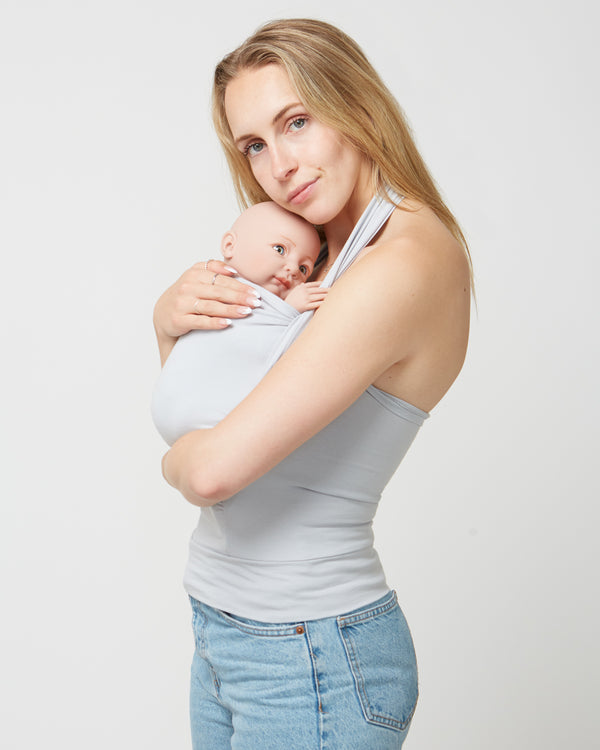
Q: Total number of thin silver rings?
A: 3